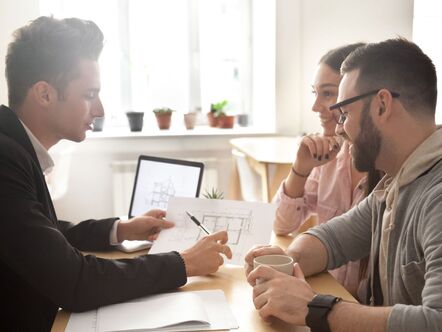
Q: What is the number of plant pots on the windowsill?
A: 7